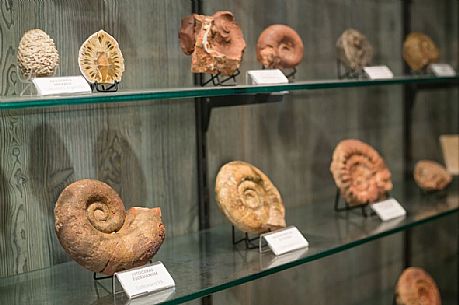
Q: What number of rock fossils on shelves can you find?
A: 11